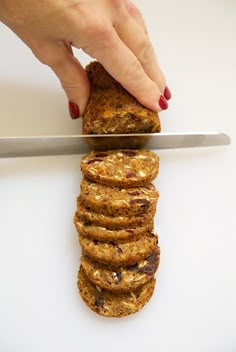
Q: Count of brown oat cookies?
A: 7